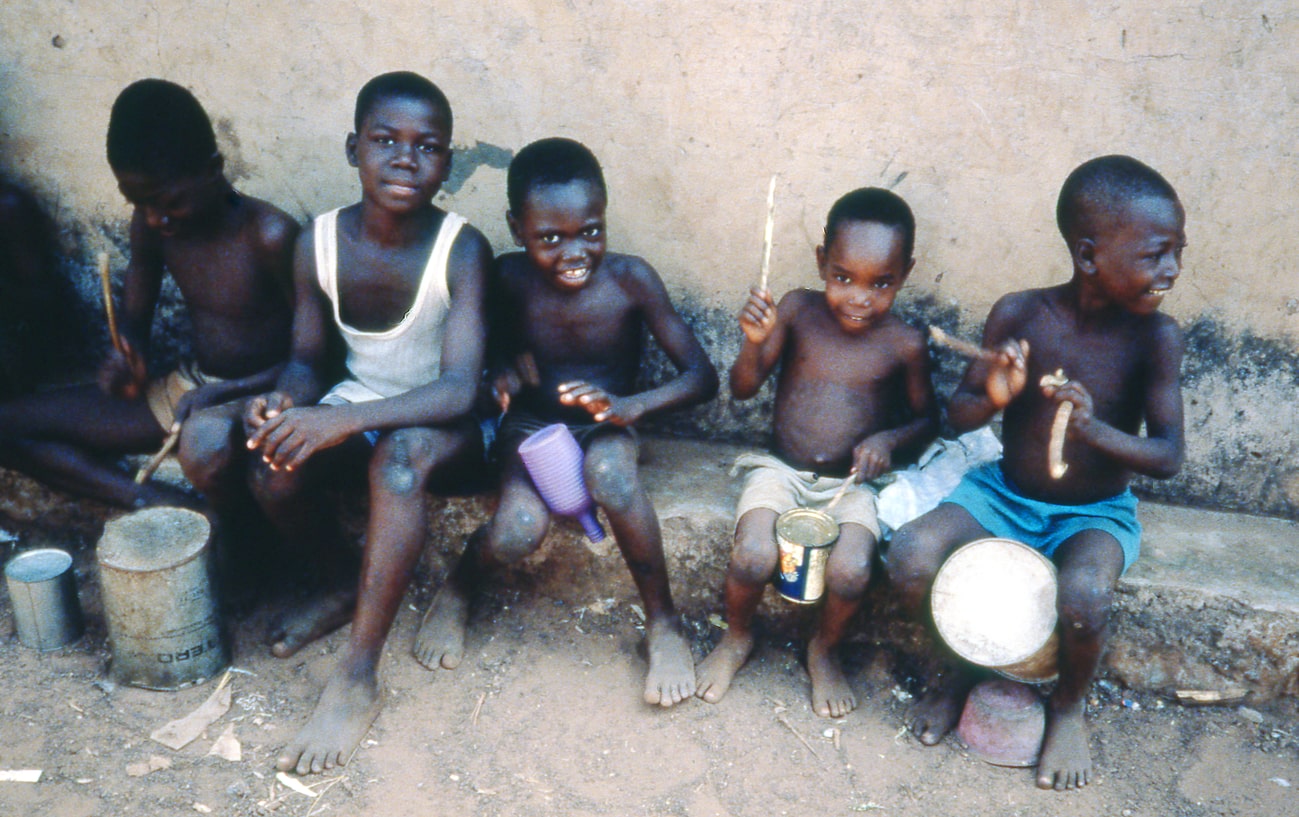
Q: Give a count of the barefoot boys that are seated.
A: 5